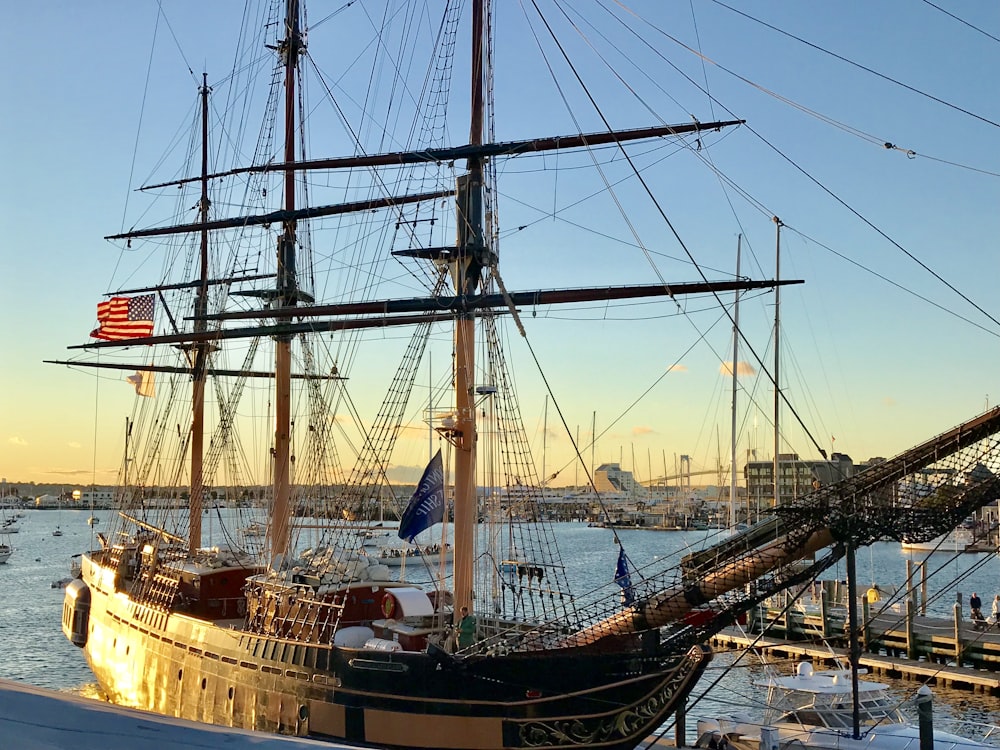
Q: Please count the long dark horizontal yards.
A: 6